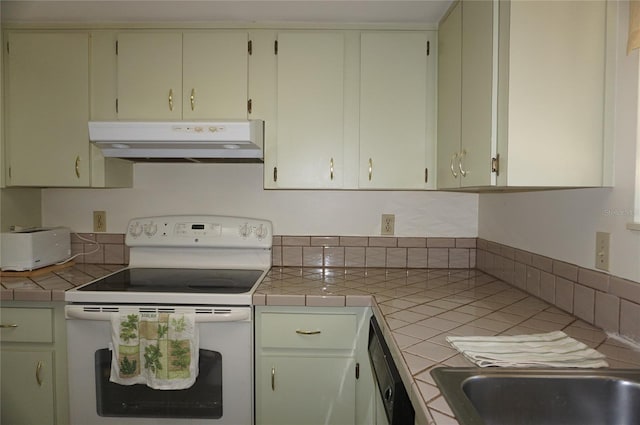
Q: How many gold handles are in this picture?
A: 11